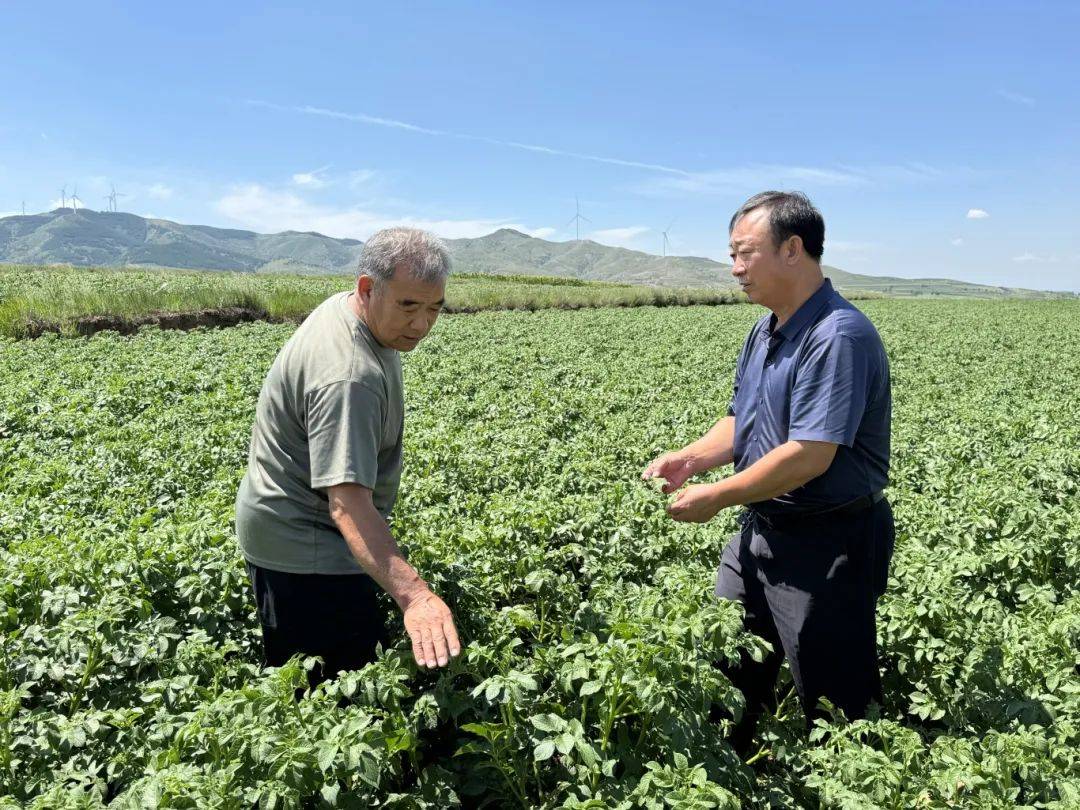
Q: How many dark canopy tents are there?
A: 0